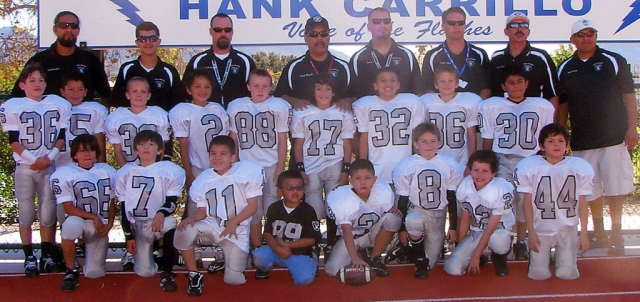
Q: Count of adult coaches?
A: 8